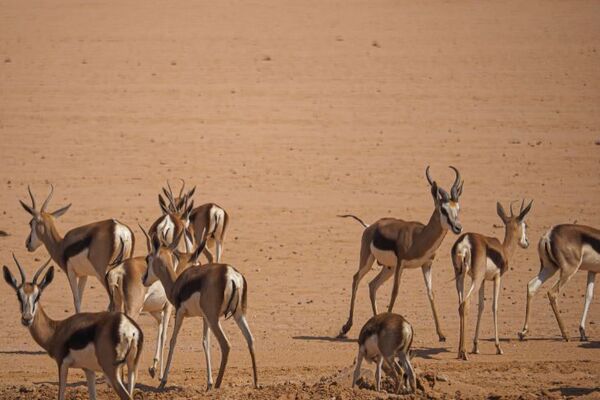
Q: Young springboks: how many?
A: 1